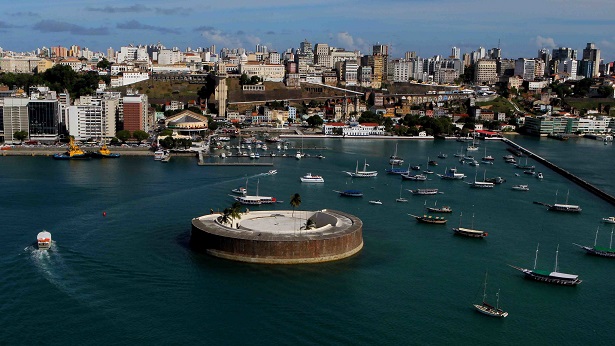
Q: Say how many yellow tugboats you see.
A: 2